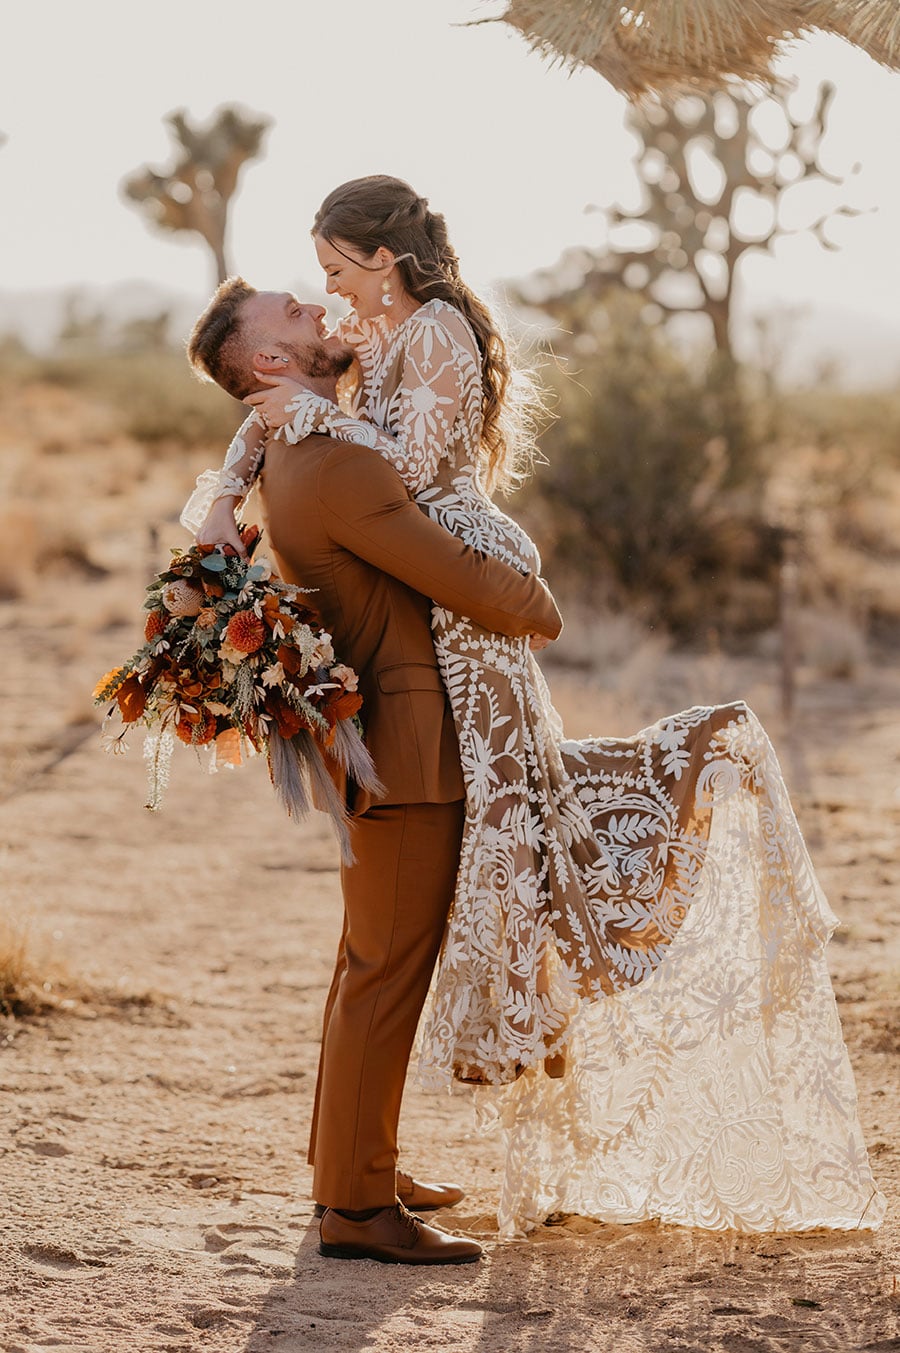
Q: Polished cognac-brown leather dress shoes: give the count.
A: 2